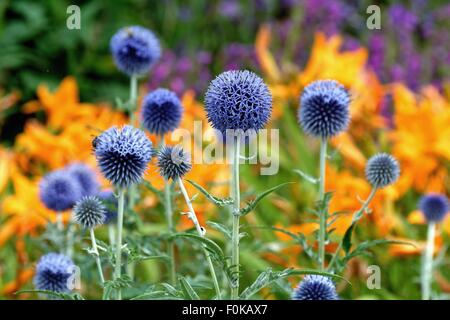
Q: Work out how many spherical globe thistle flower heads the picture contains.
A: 13